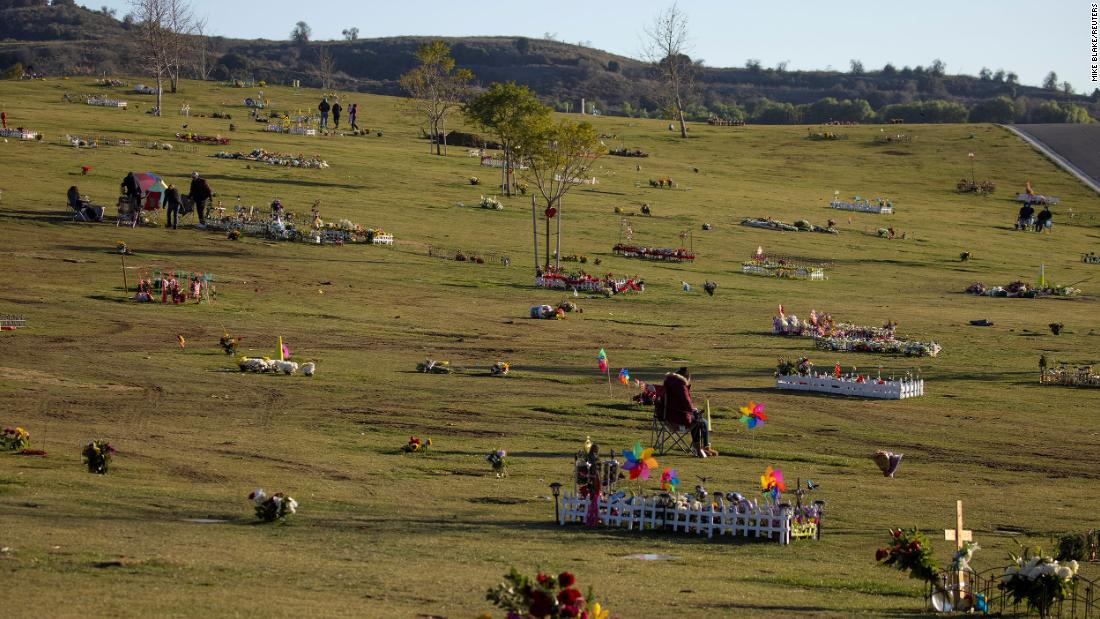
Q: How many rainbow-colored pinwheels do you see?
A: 6